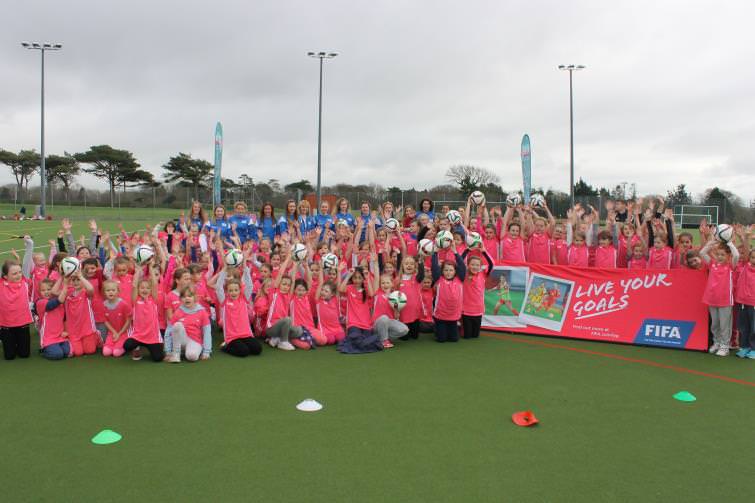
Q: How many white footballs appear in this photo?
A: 15